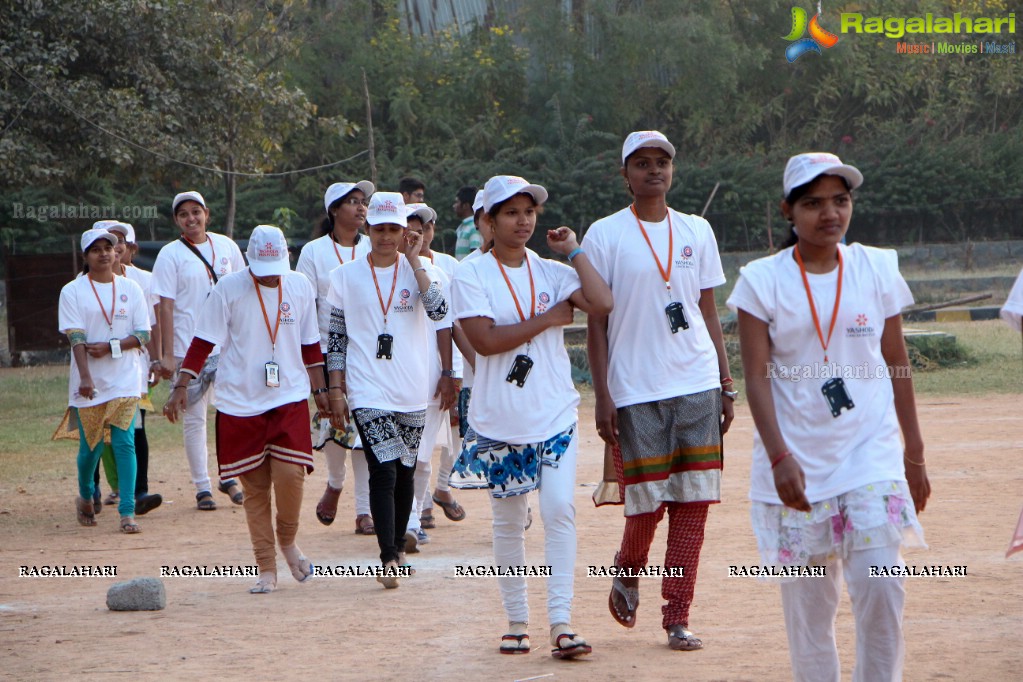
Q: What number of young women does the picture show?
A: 13